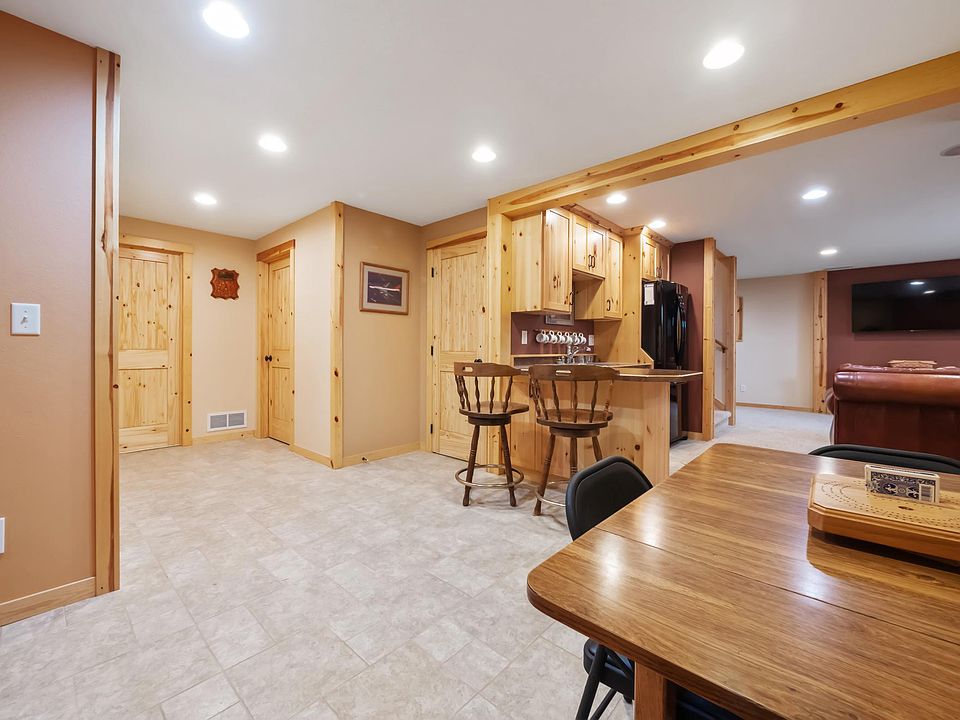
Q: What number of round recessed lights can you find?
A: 9